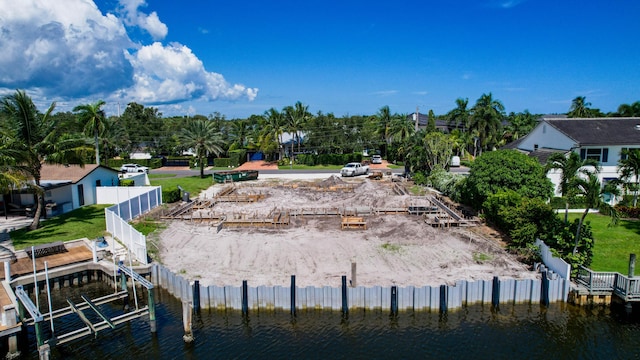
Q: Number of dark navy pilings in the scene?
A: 8